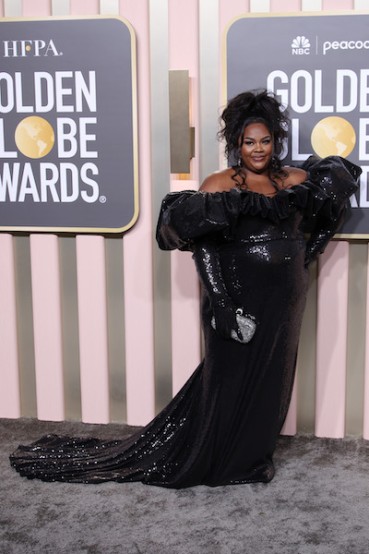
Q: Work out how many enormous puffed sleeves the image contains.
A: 2